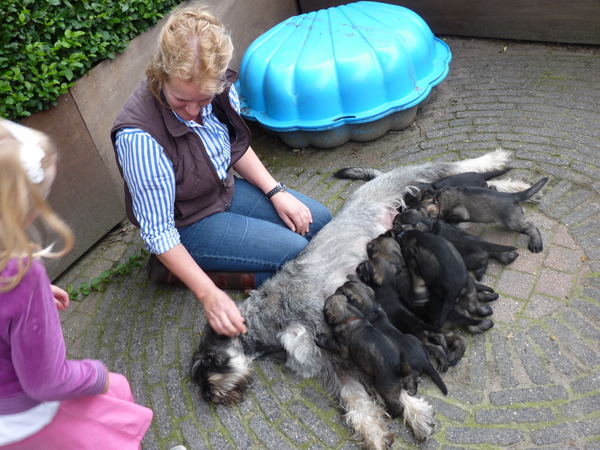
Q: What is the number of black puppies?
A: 8